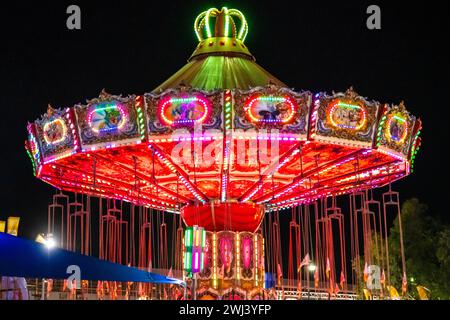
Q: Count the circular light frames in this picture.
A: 6